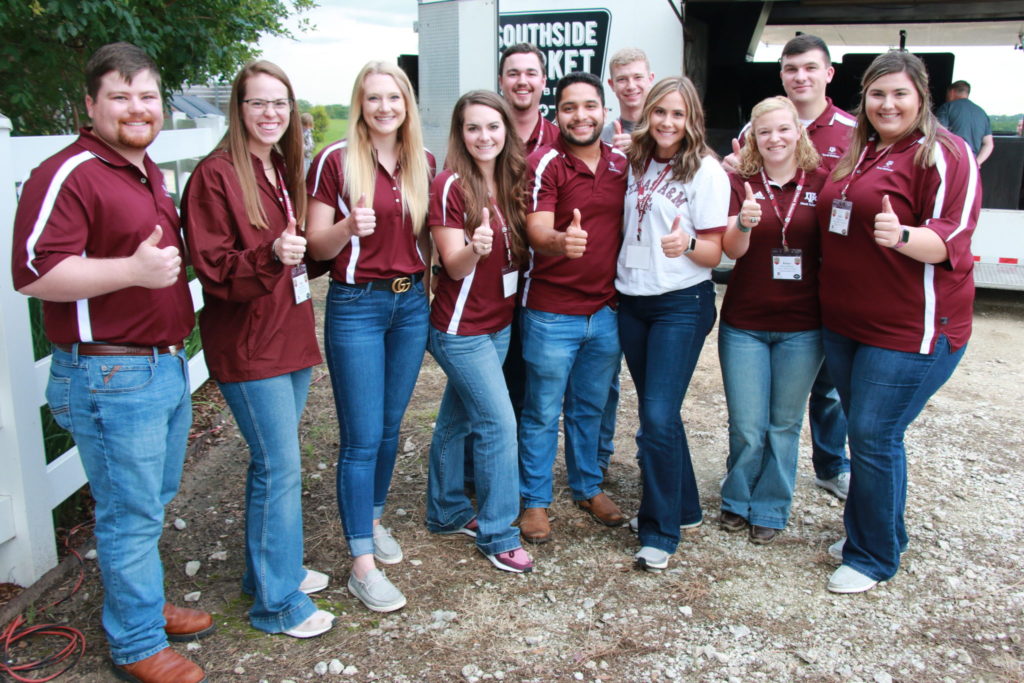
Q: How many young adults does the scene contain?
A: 11